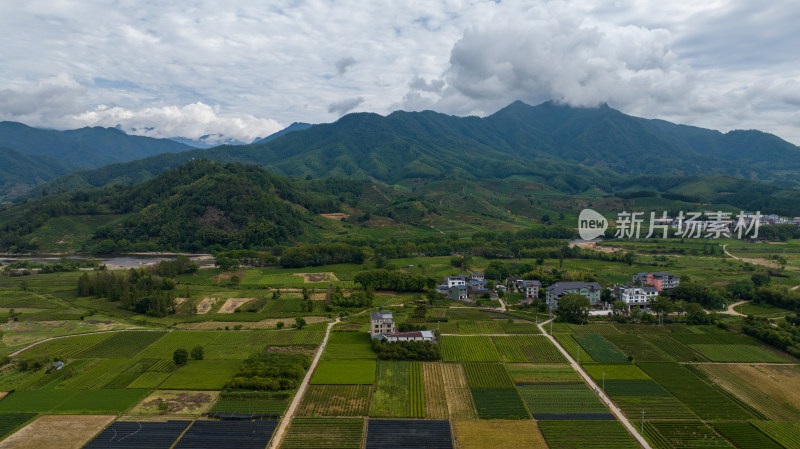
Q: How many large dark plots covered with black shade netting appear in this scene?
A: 3